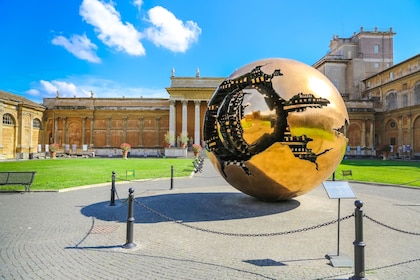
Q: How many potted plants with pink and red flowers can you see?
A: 3